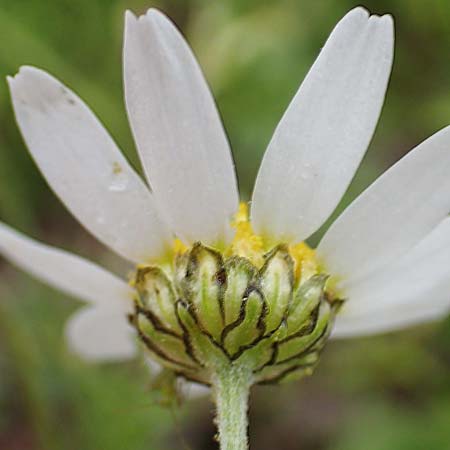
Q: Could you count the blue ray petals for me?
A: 0